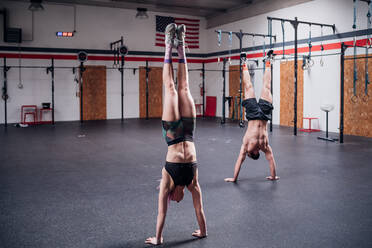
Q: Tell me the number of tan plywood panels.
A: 5